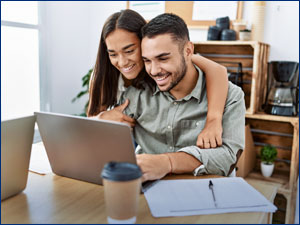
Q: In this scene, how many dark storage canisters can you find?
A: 3